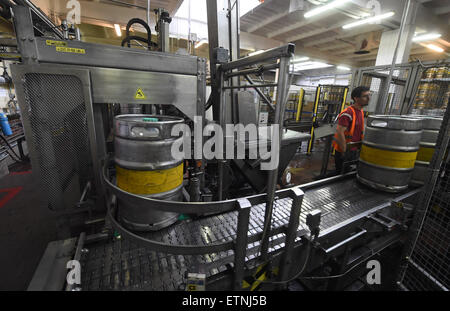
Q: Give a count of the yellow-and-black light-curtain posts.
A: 3